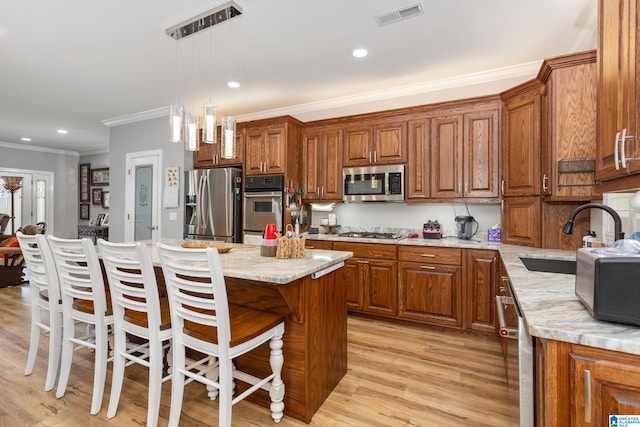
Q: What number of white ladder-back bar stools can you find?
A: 4